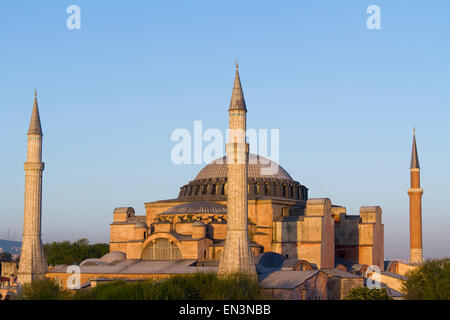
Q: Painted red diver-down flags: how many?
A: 0